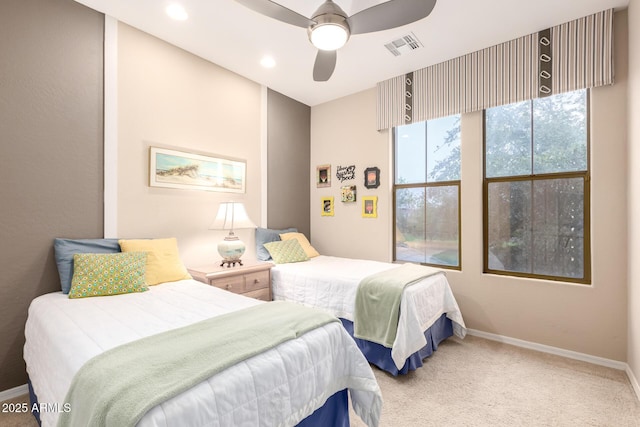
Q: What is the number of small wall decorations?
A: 6